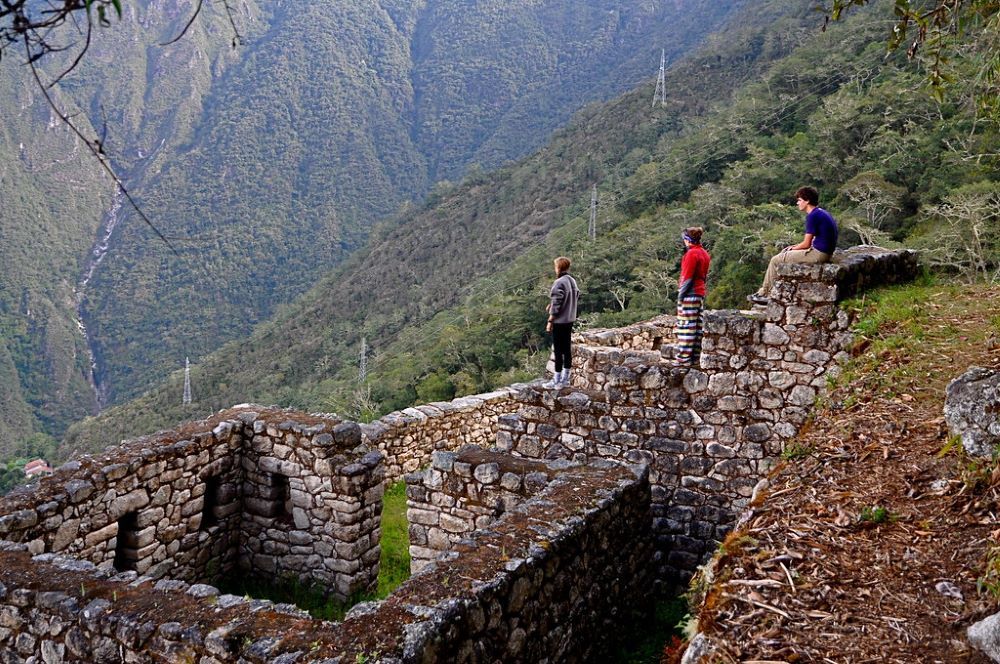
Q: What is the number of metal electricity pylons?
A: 4